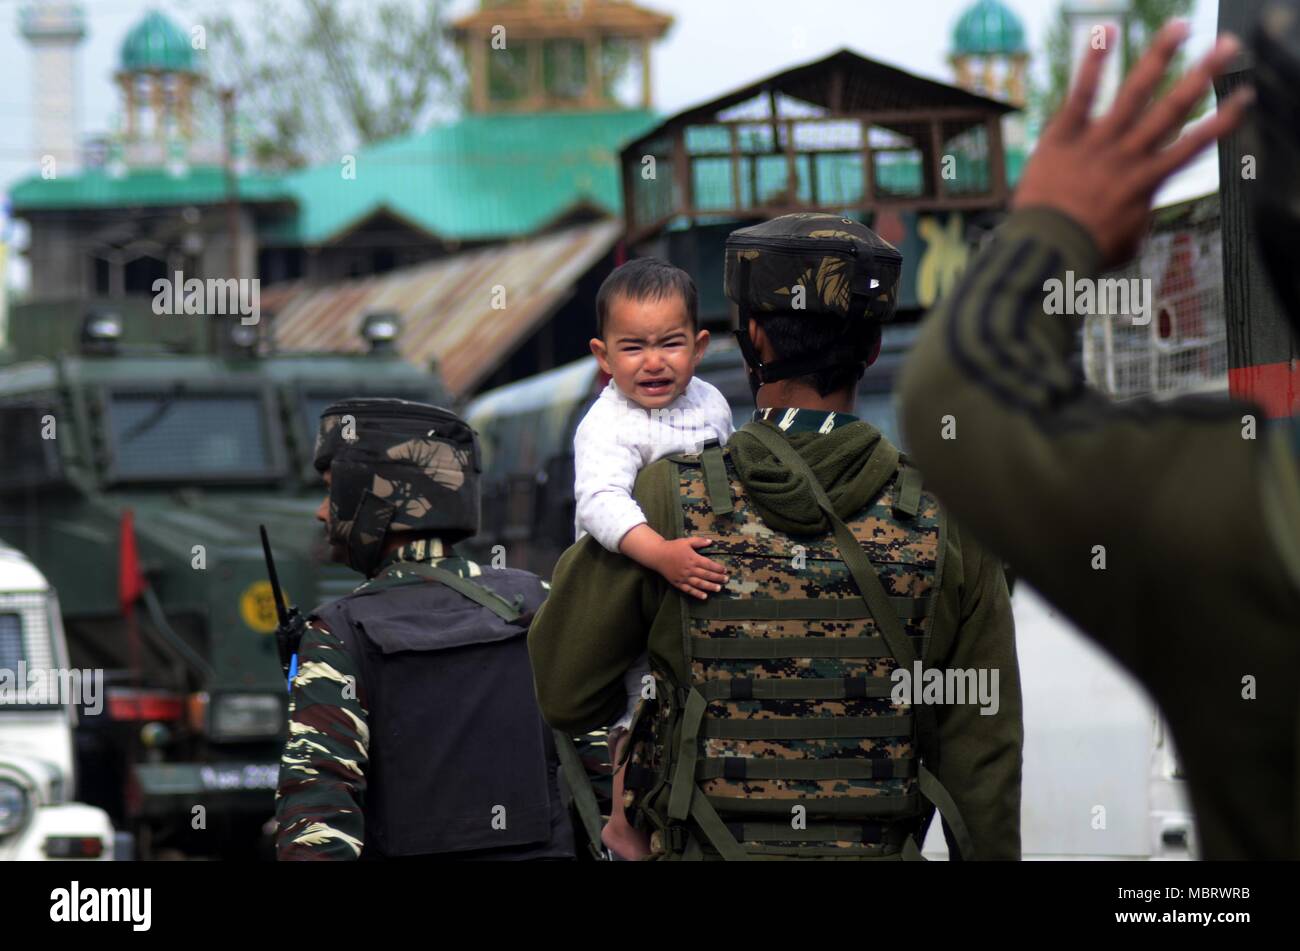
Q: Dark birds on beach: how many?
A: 0